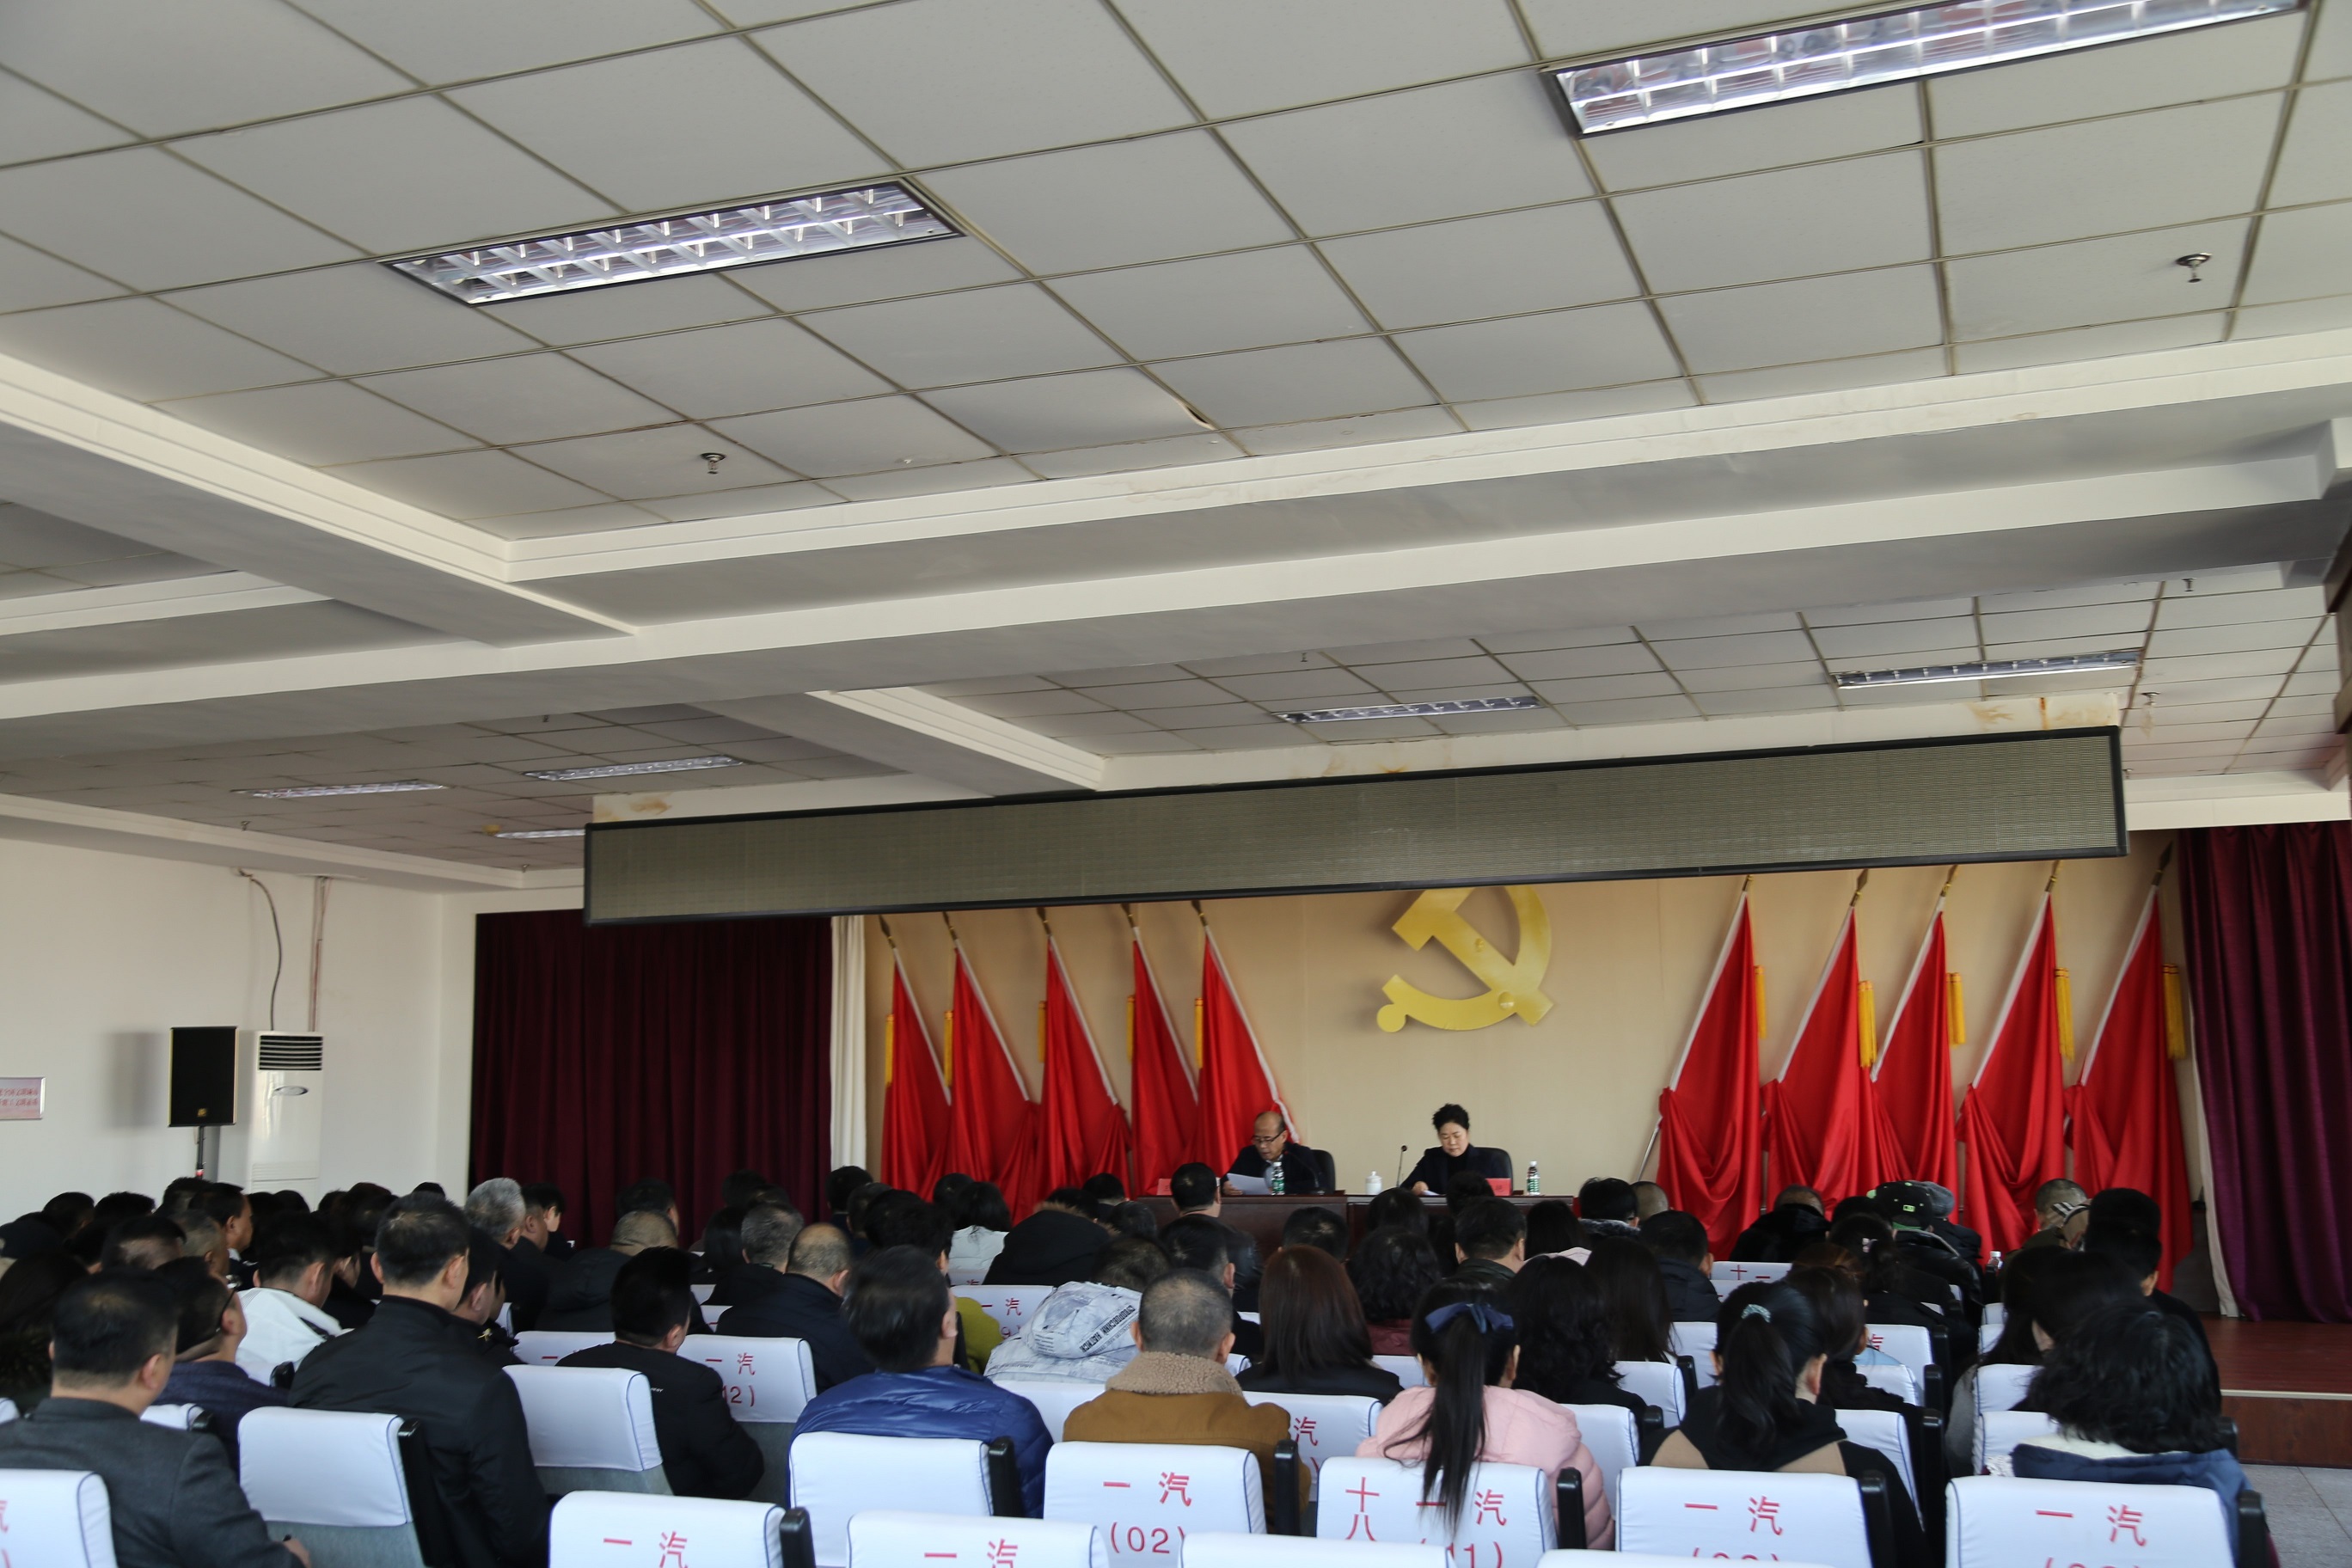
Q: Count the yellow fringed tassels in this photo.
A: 10